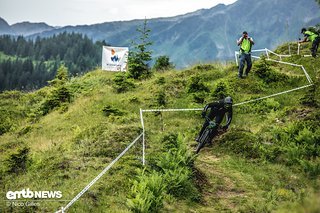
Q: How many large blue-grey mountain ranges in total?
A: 1